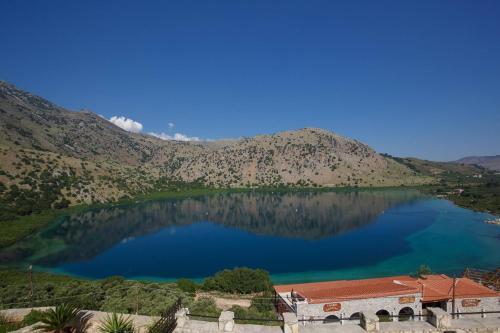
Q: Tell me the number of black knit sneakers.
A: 0